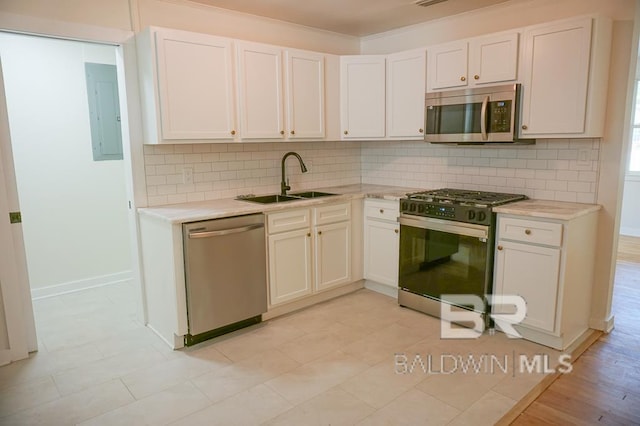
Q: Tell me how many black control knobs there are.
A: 5